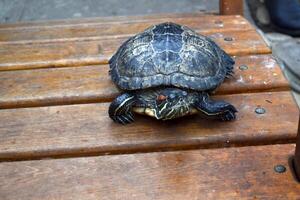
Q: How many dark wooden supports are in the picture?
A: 2